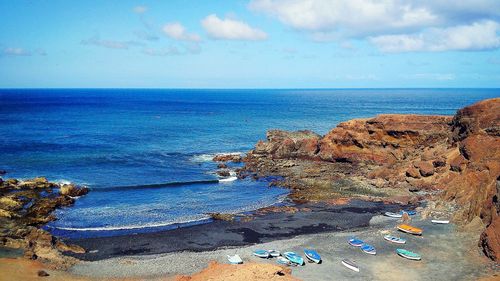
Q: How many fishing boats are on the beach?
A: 15